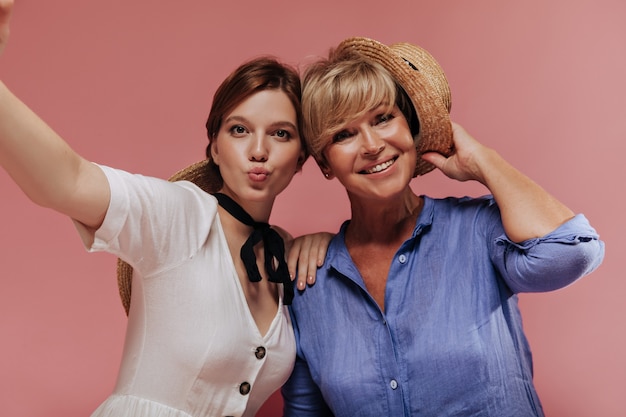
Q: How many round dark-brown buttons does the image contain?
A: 2